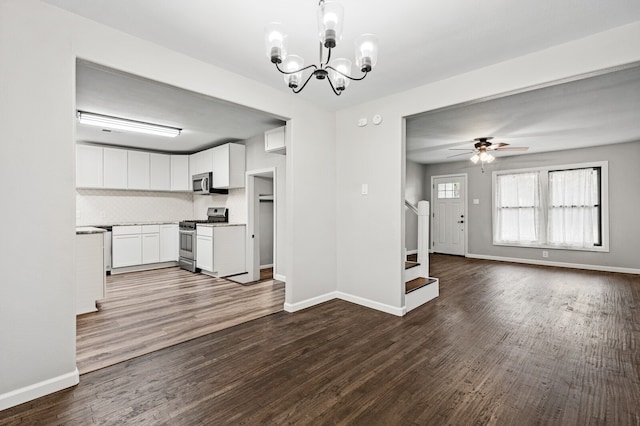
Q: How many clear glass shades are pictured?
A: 5